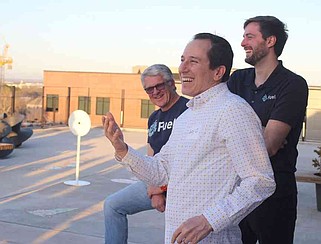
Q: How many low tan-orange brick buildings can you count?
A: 1